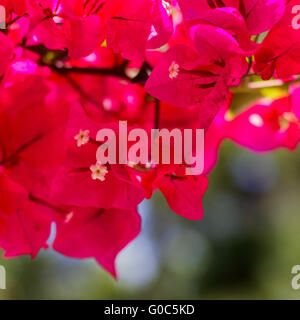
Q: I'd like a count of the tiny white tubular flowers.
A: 3